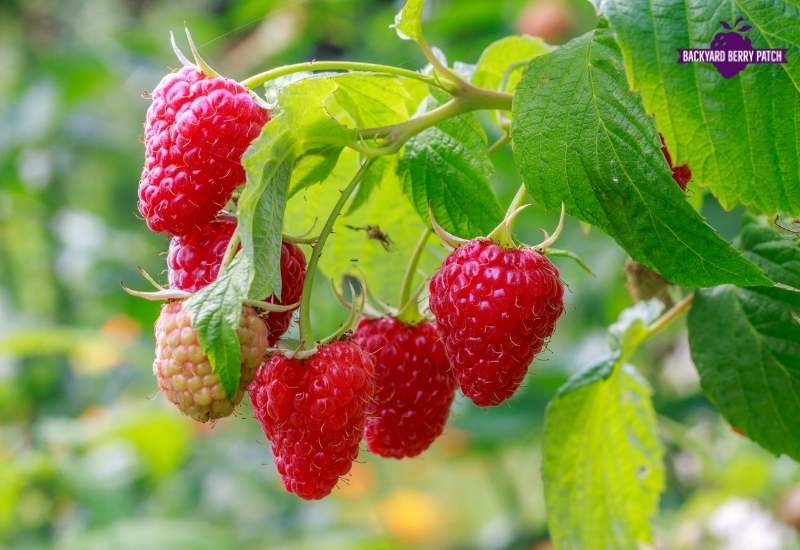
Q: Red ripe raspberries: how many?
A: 5